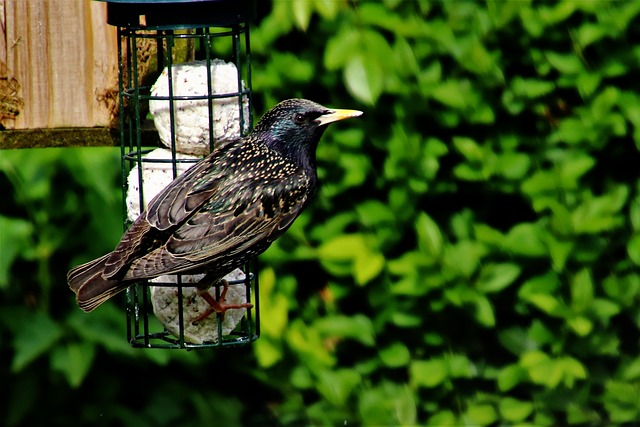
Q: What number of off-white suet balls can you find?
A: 3